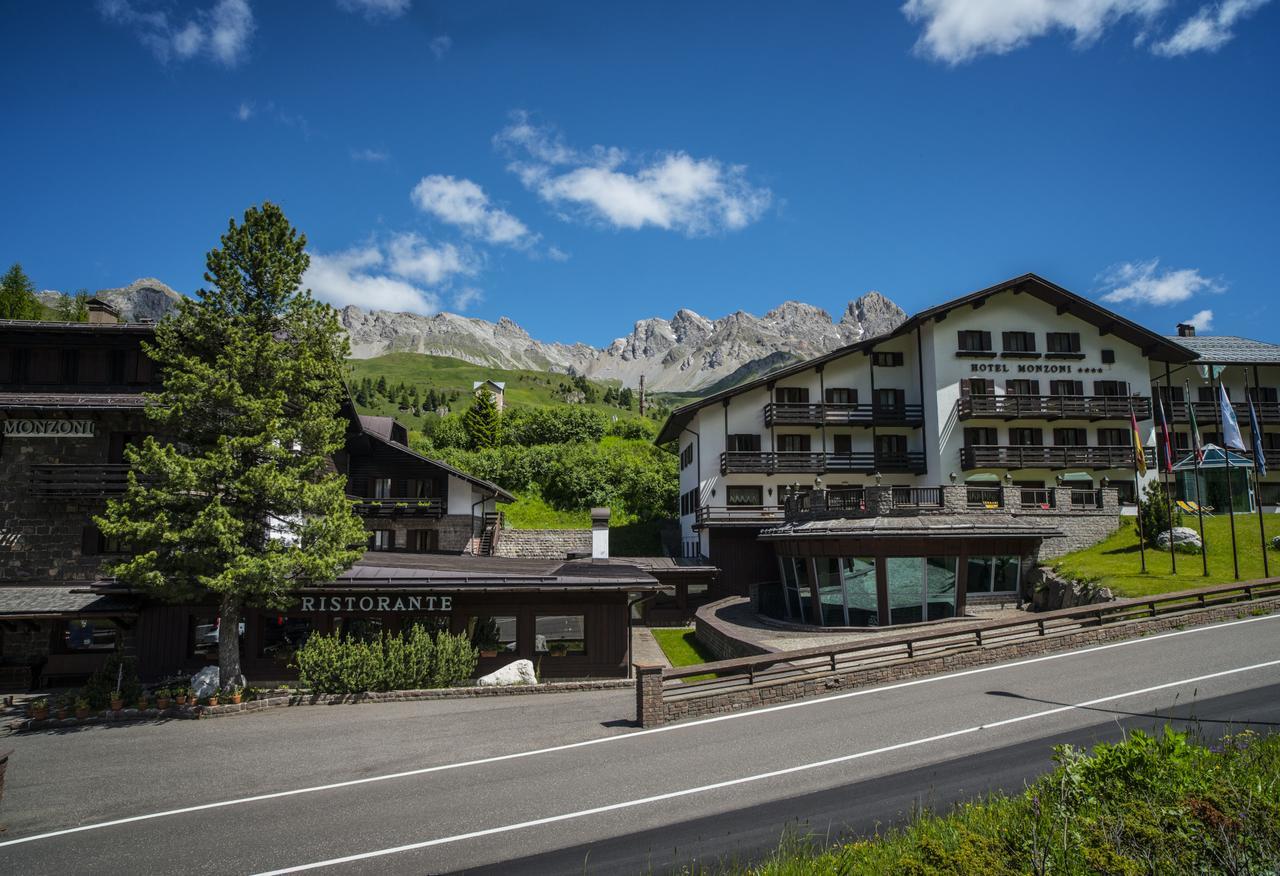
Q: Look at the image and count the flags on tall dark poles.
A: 5